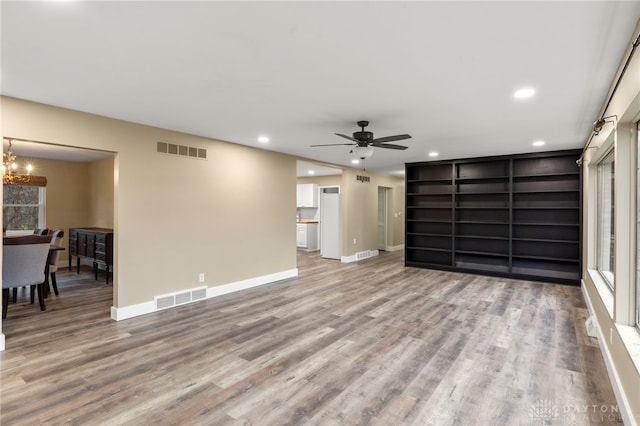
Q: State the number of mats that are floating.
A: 0